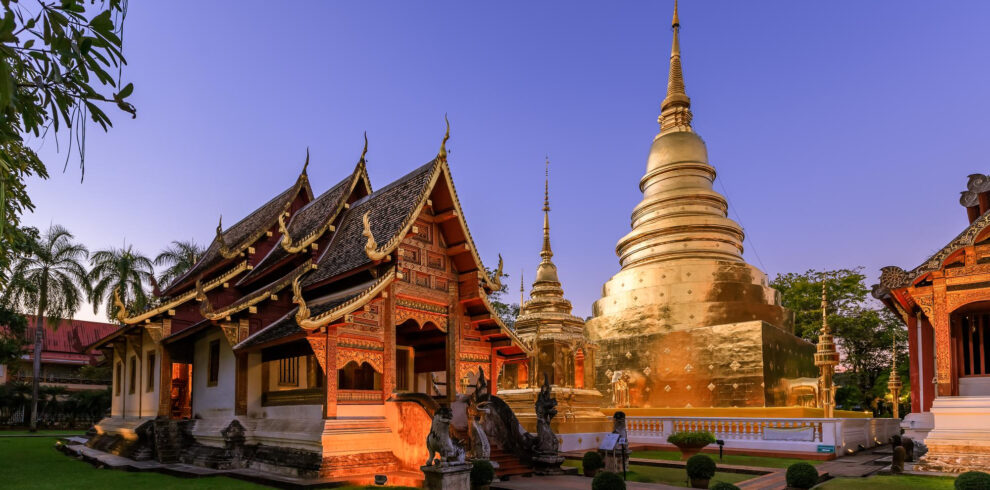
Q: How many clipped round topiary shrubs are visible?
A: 7